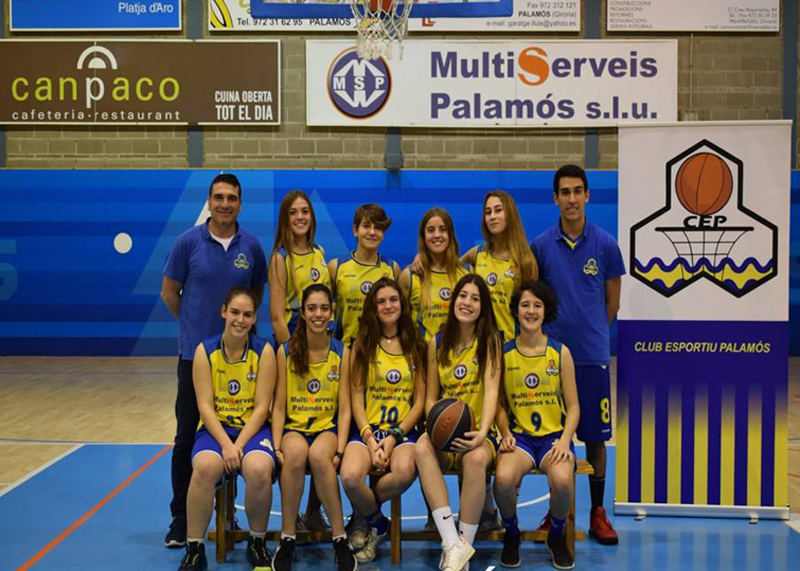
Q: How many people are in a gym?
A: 11